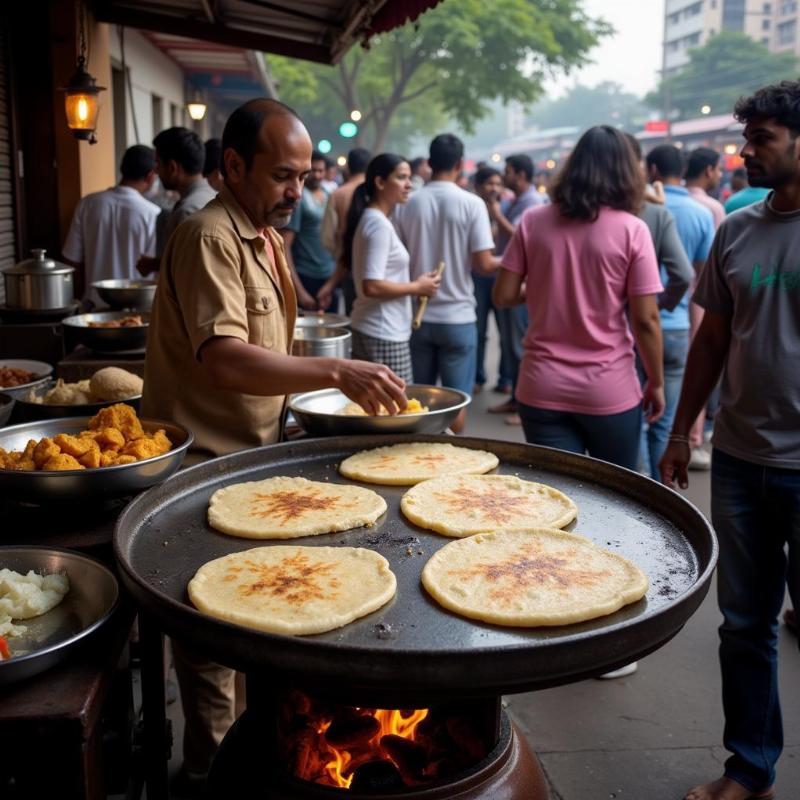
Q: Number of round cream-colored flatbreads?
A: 5